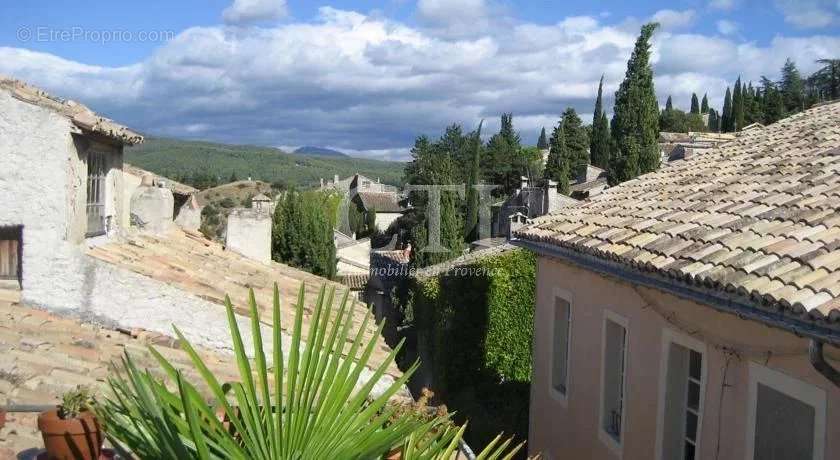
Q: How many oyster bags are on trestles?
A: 0